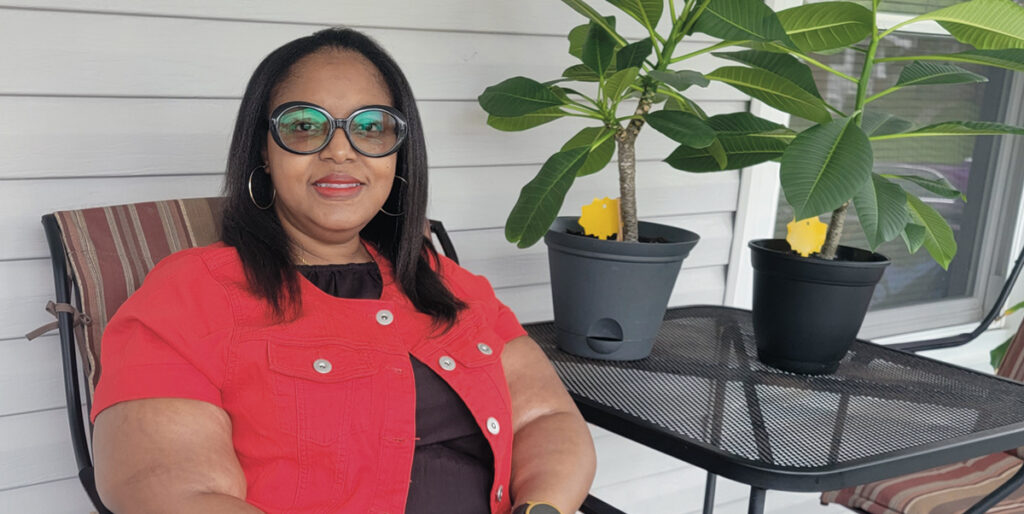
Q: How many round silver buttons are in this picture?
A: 6